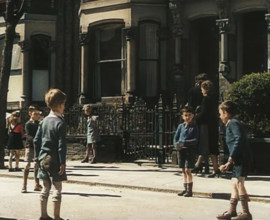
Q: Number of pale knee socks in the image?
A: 2